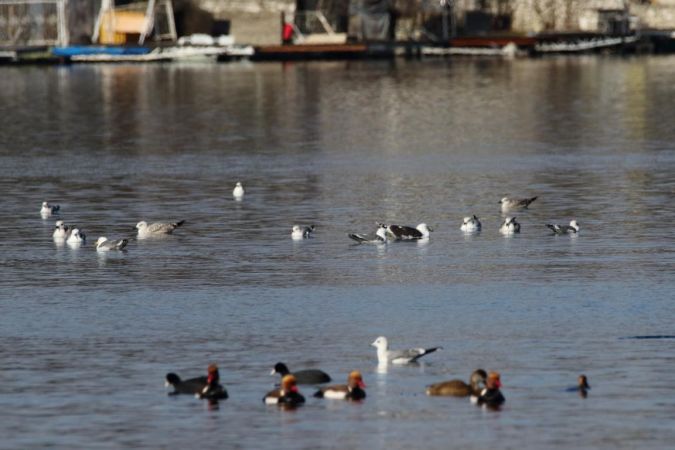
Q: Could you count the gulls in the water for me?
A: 14